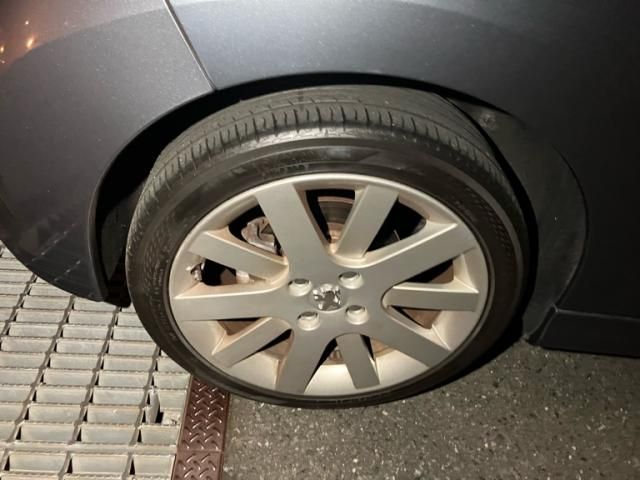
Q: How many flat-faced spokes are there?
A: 10